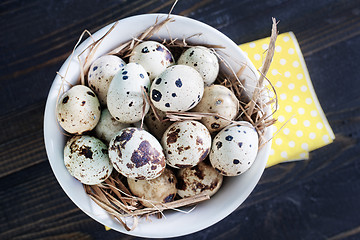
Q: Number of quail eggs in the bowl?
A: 15